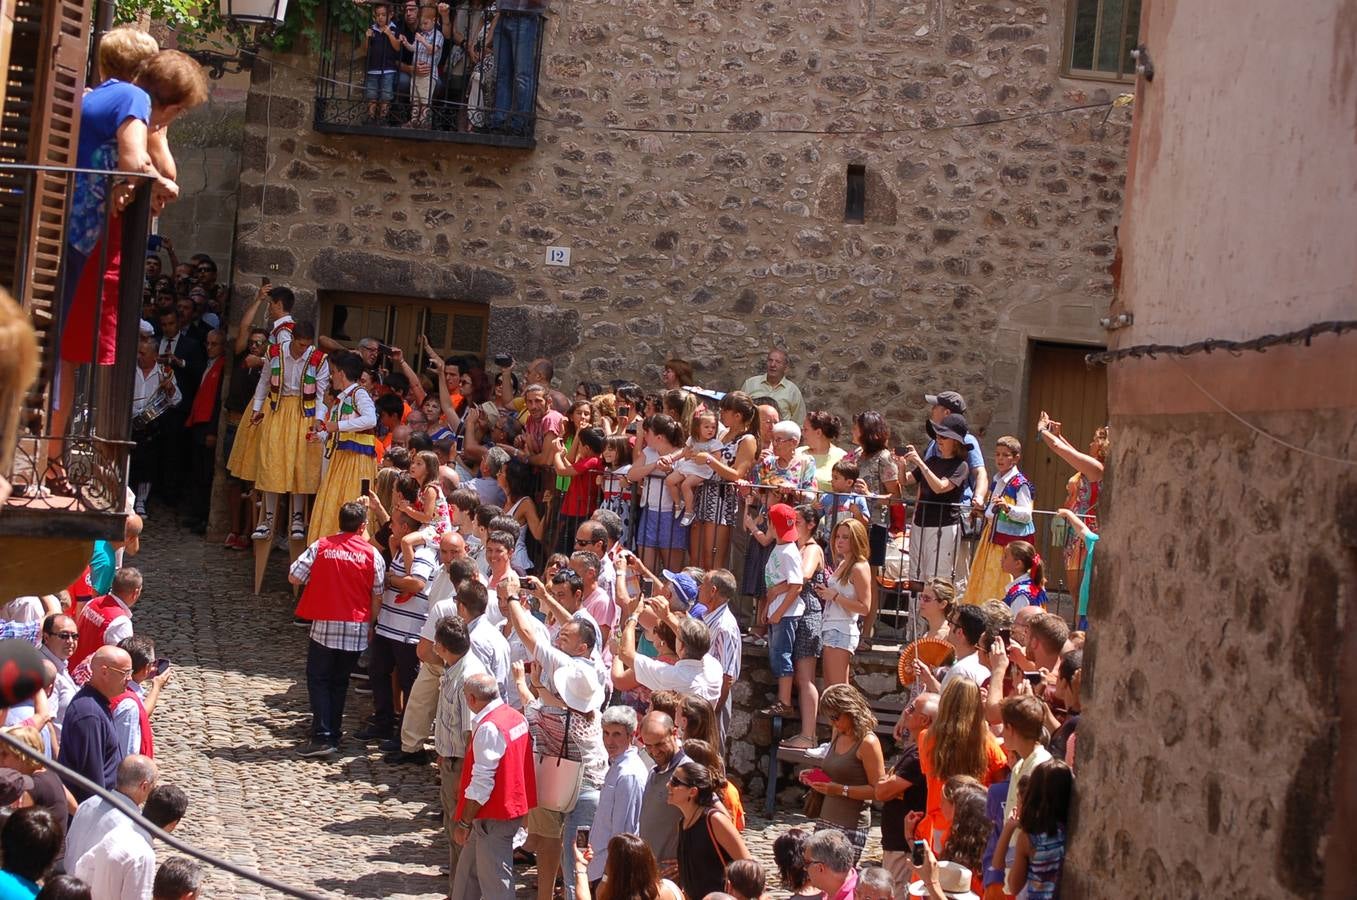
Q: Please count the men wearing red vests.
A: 5